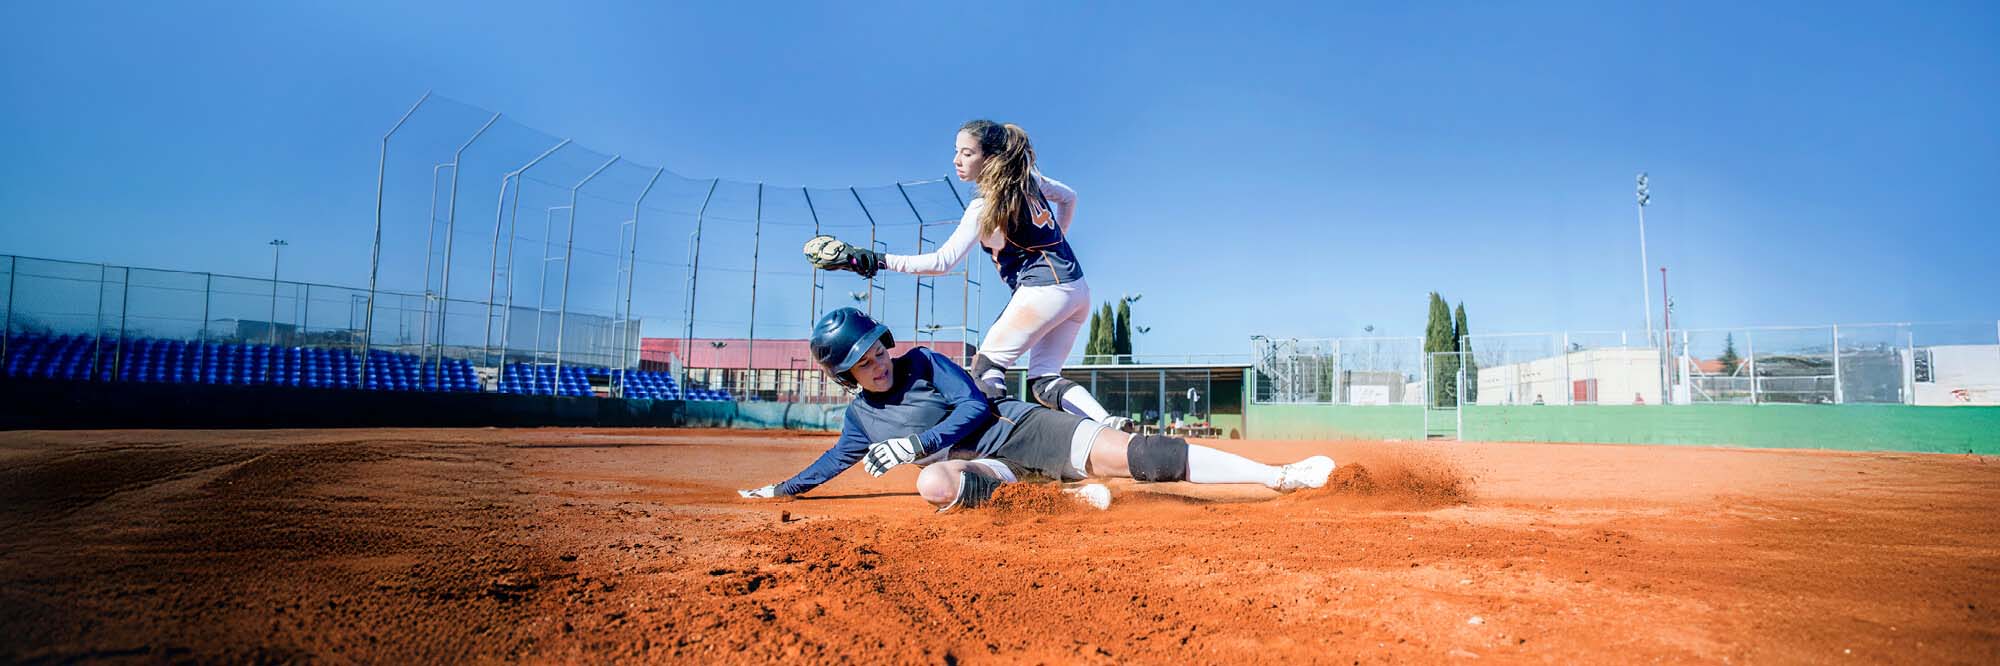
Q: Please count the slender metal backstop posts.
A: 11